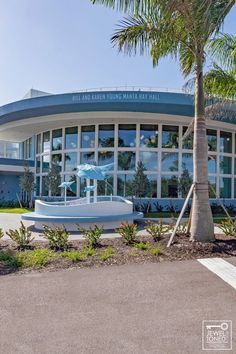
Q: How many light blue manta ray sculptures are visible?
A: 3